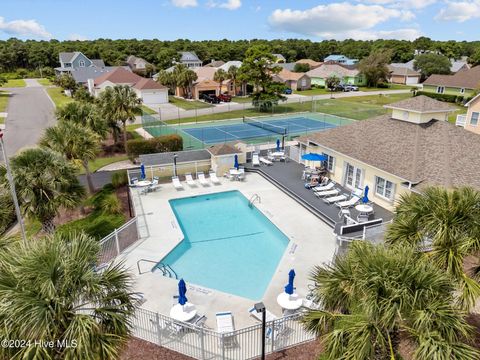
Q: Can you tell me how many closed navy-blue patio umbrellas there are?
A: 6